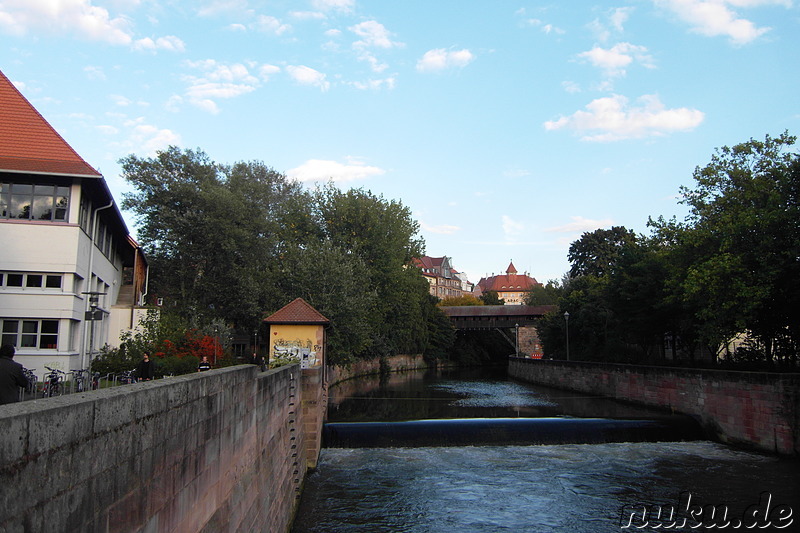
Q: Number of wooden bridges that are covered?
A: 1